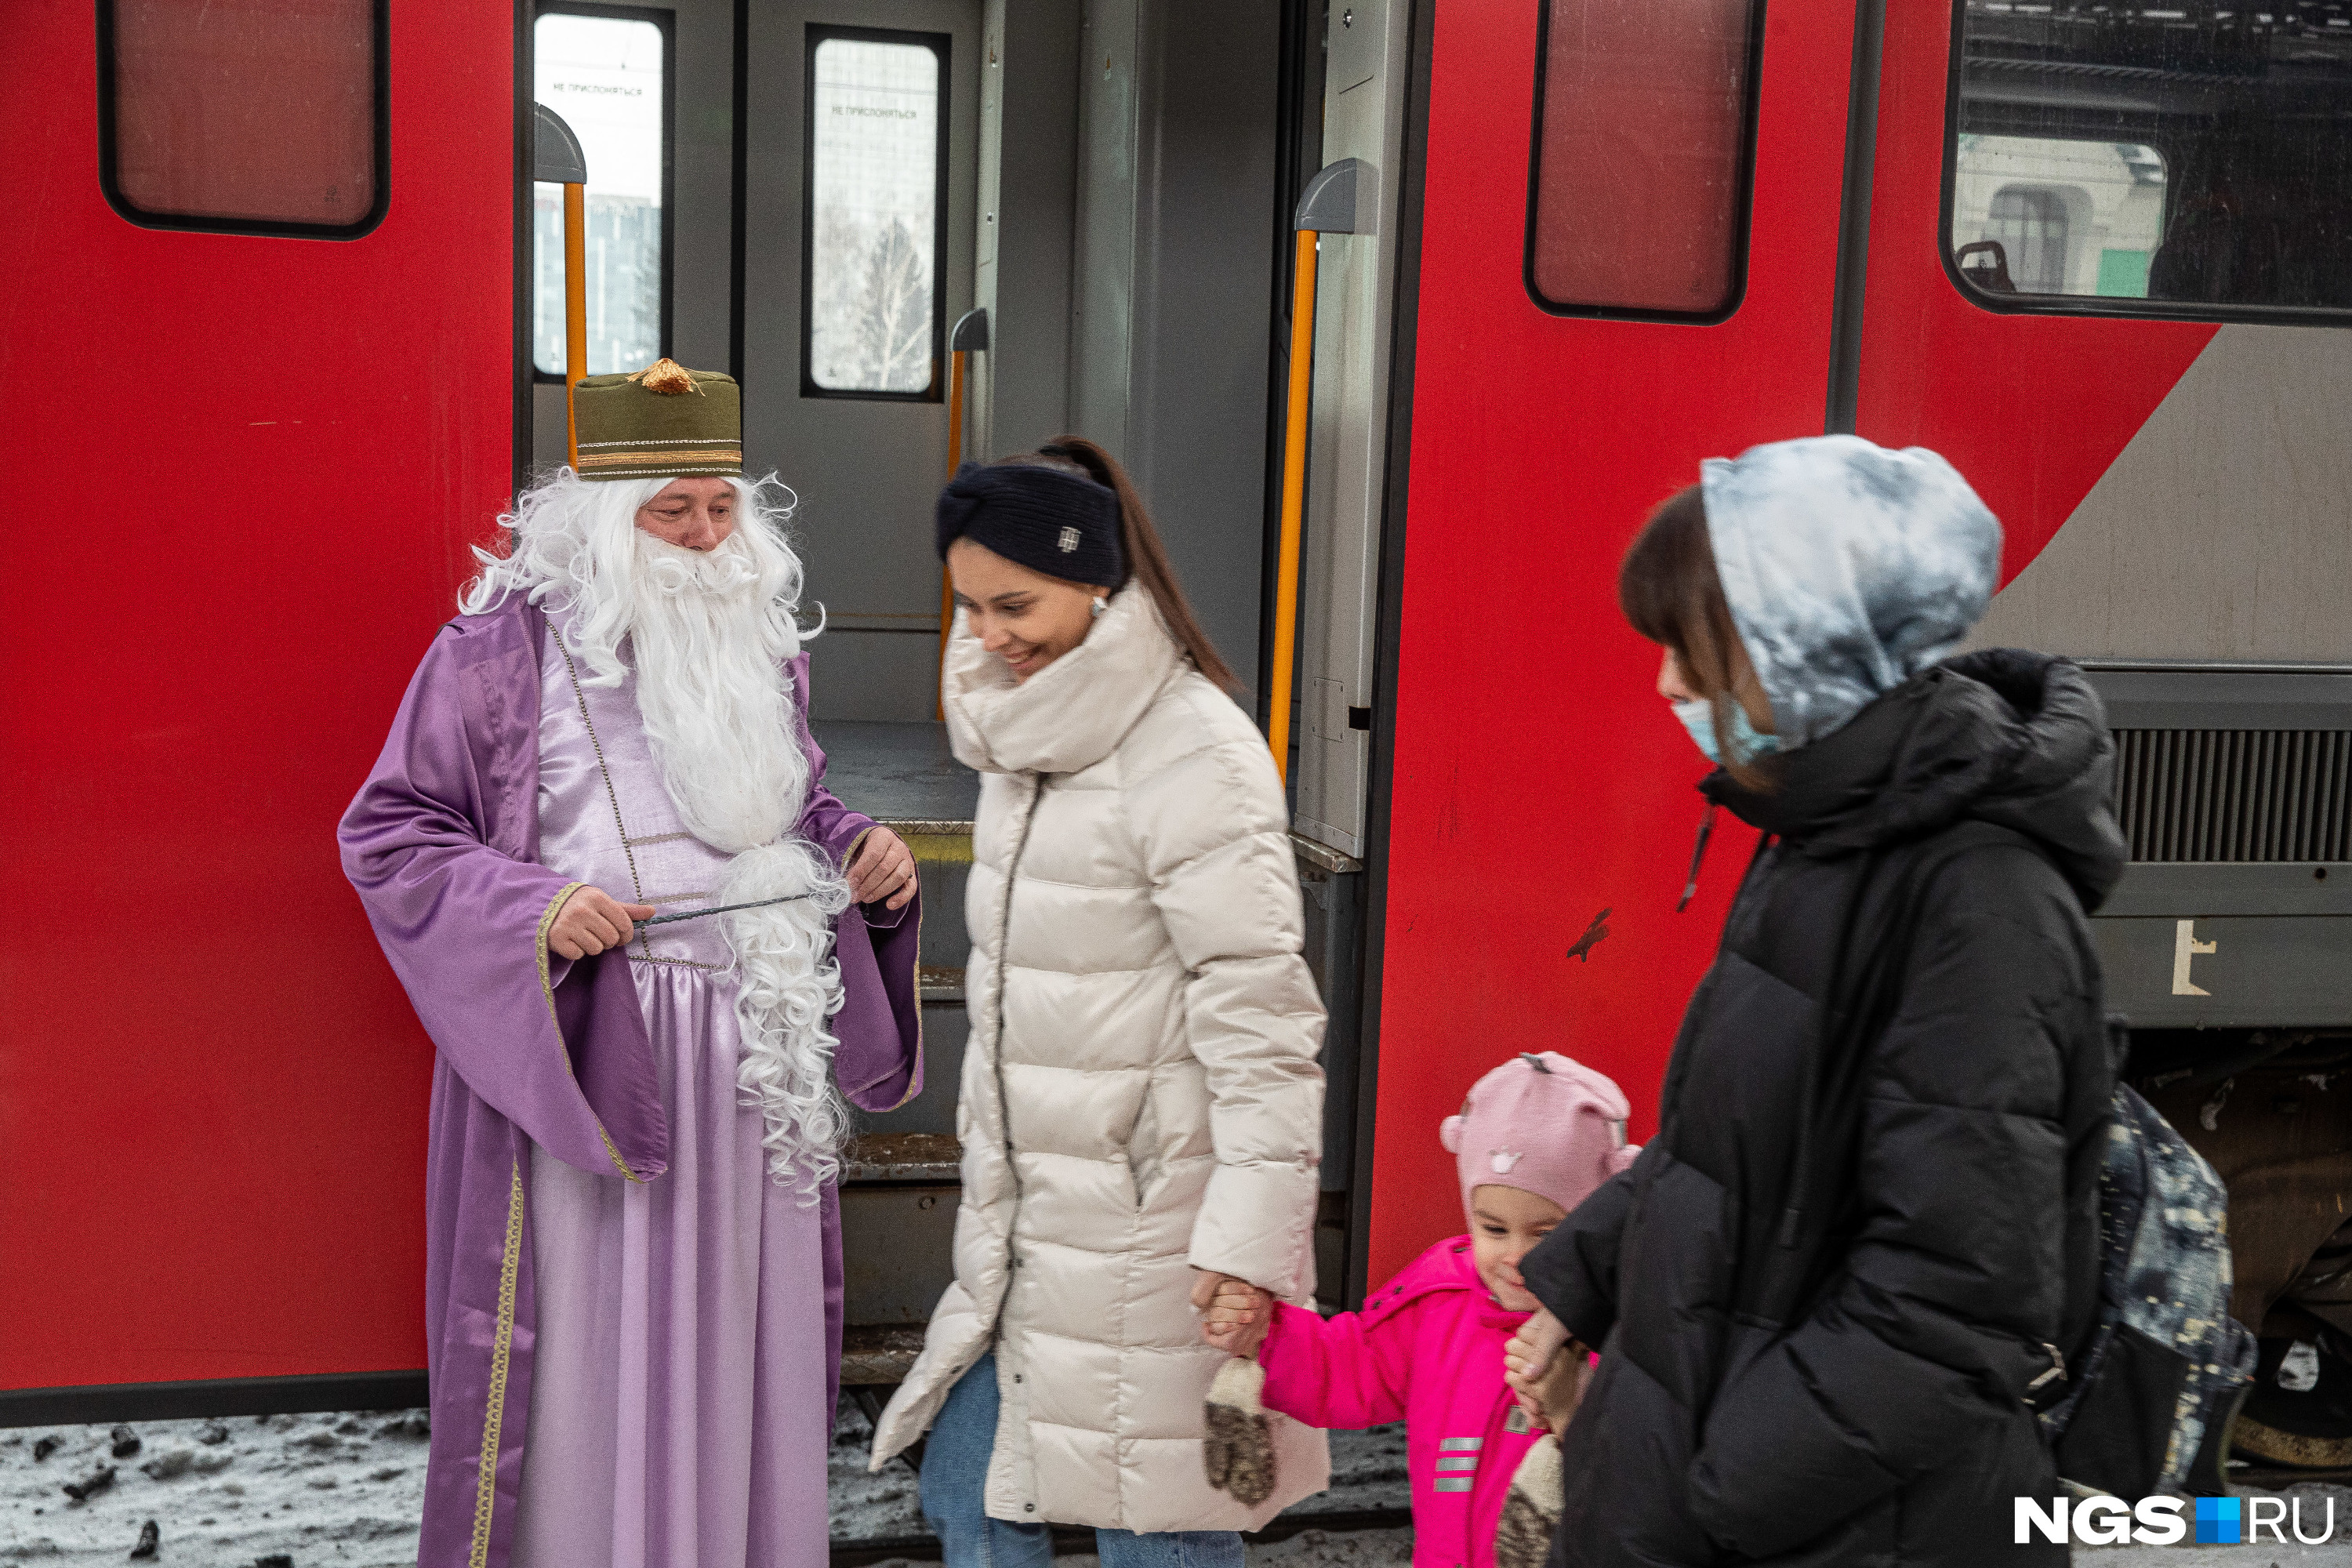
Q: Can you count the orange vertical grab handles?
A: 3